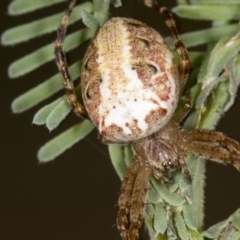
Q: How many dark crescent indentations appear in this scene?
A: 4